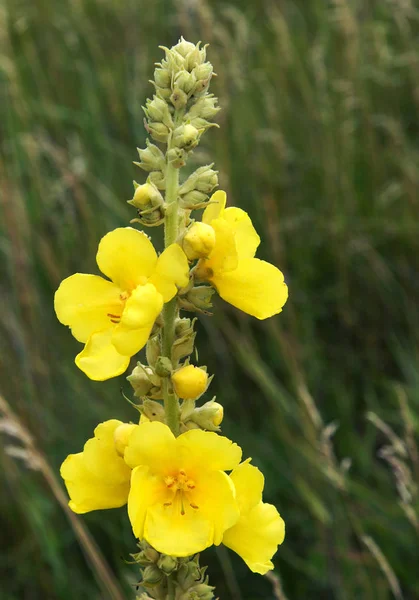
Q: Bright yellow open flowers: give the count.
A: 5